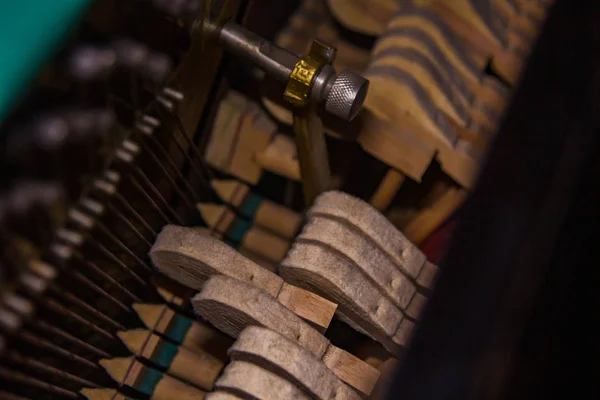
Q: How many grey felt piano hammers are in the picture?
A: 8